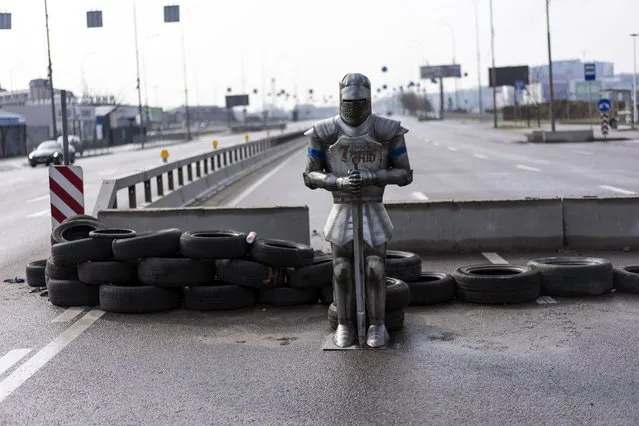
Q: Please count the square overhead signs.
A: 3